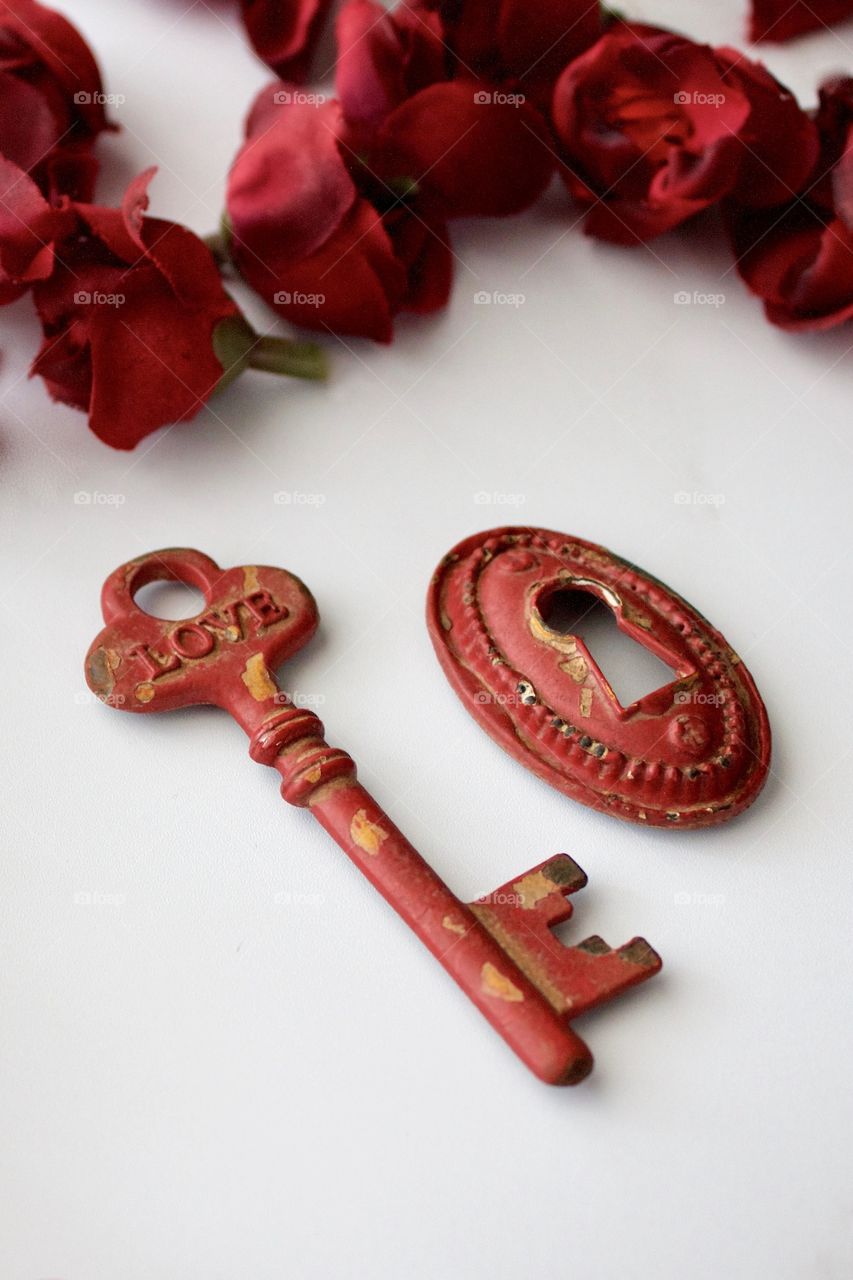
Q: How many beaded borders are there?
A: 1